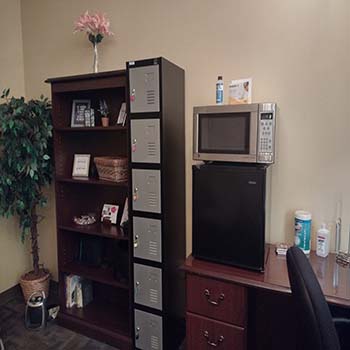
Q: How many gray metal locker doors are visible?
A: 6